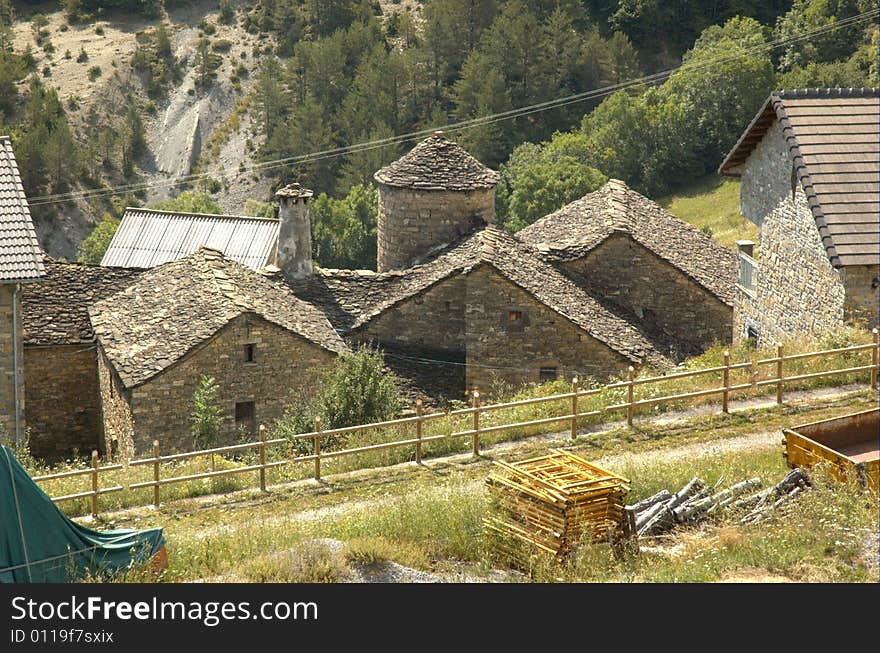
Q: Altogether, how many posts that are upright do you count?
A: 11